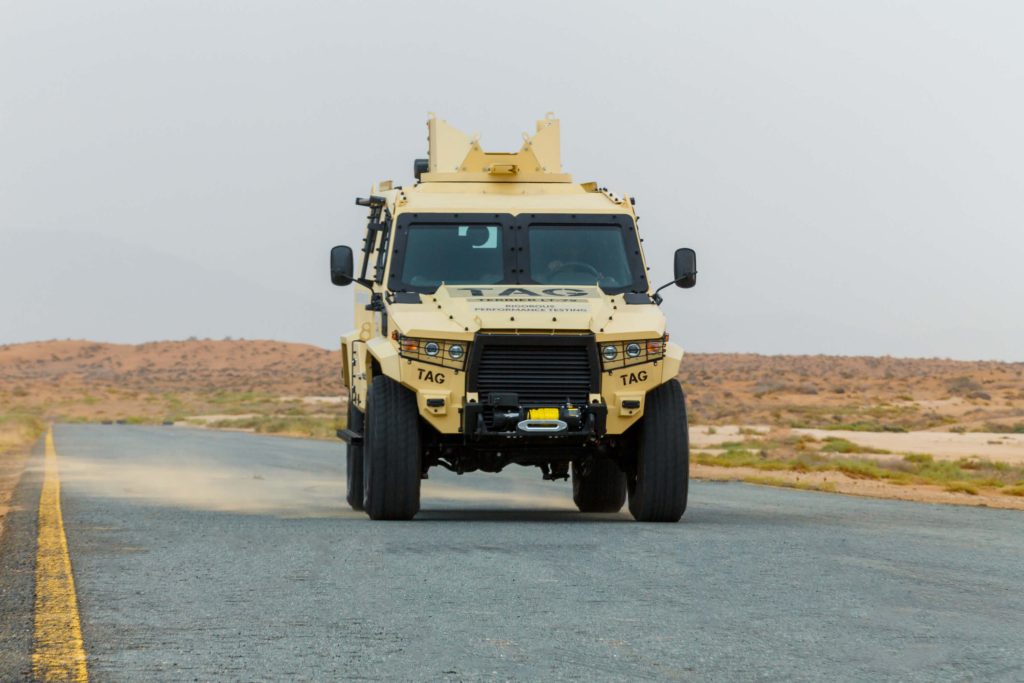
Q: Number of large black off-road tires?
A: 4